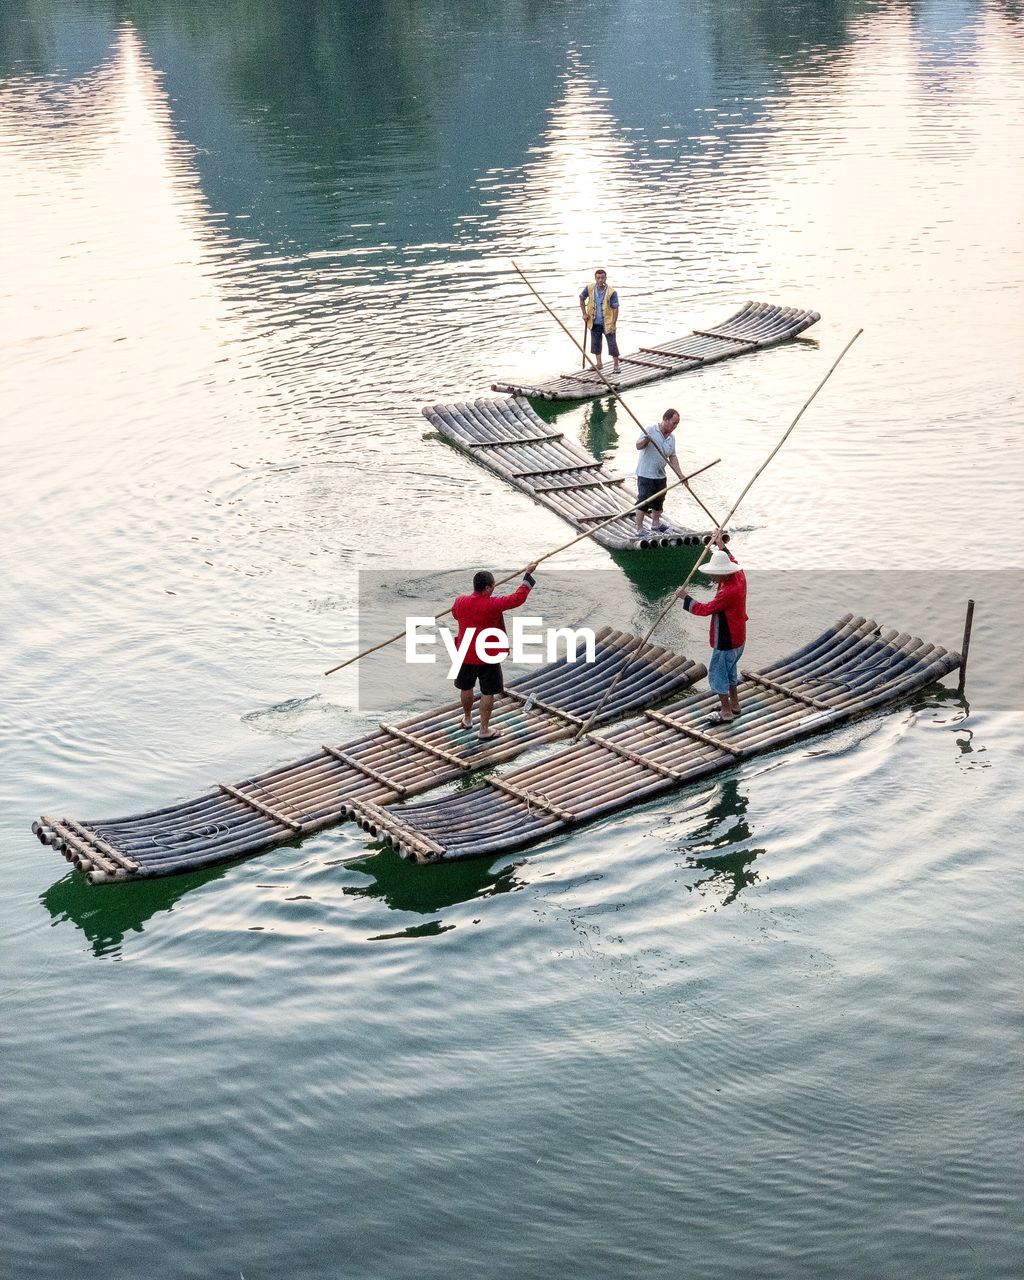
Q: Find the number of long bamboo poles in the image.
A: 3